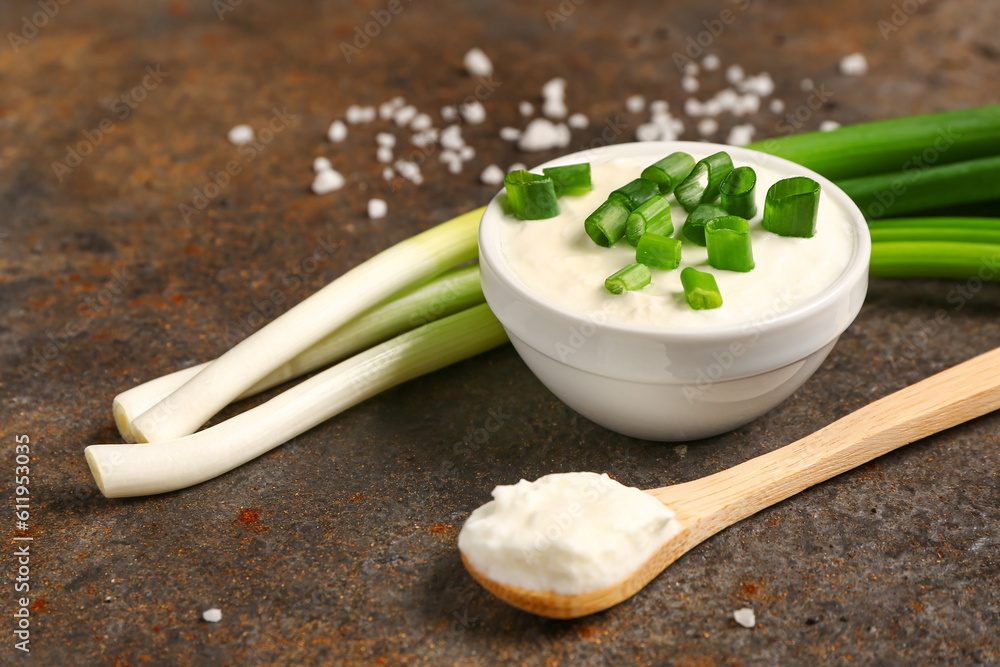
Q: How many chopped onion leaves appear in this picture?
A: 14